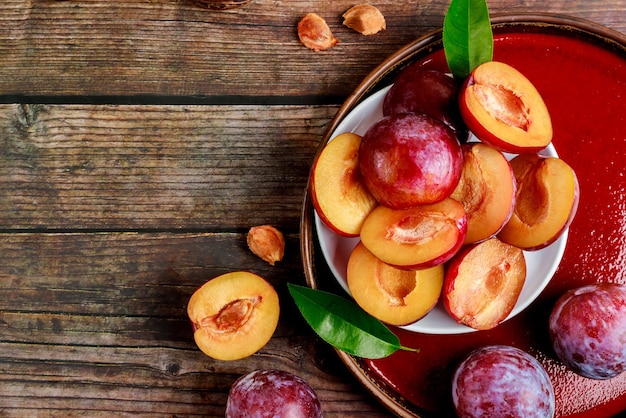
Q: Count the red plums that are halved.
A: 8